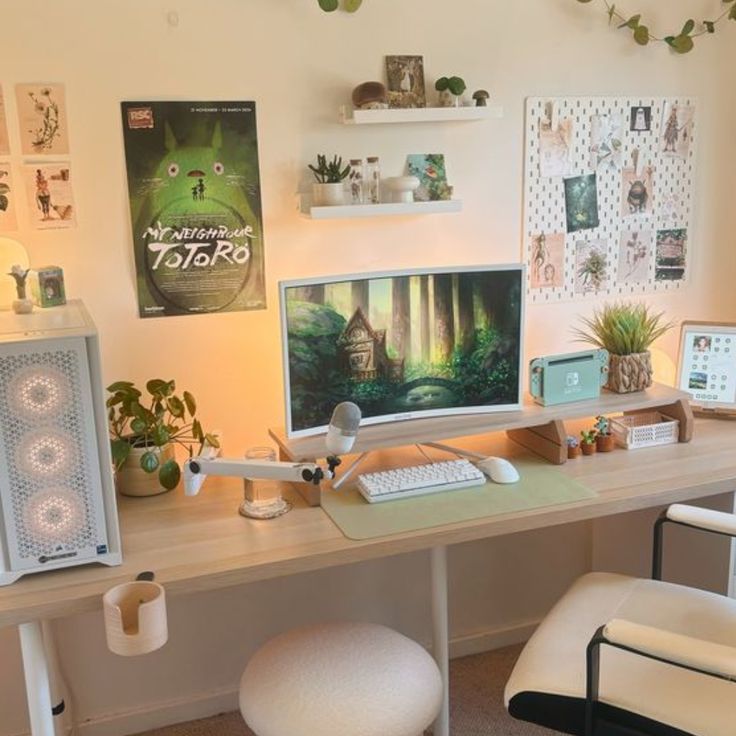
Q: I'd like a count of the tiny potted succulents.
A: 3